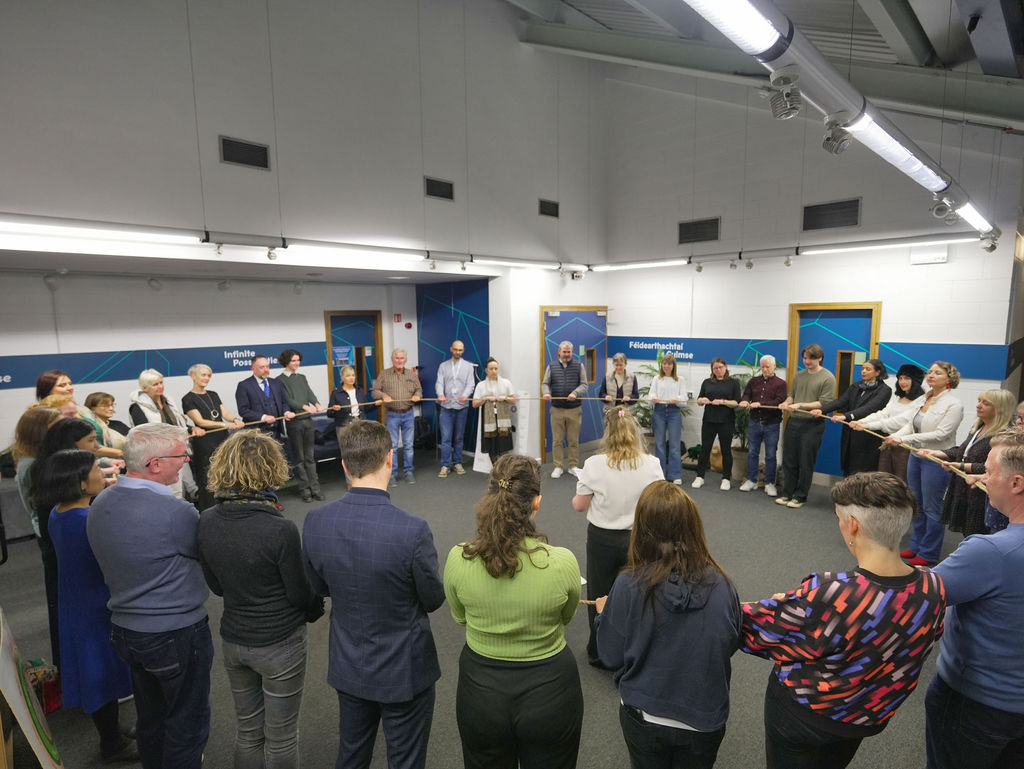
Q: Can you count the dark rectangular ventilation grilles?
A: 5